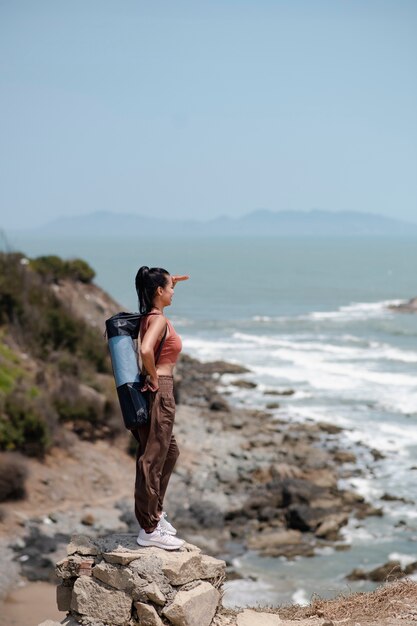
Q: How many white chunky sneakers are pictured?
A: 2